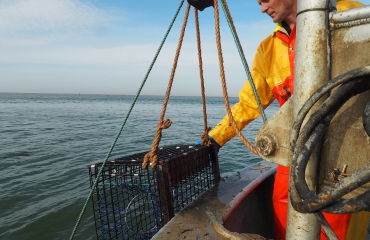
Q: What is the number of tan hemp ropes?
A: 3